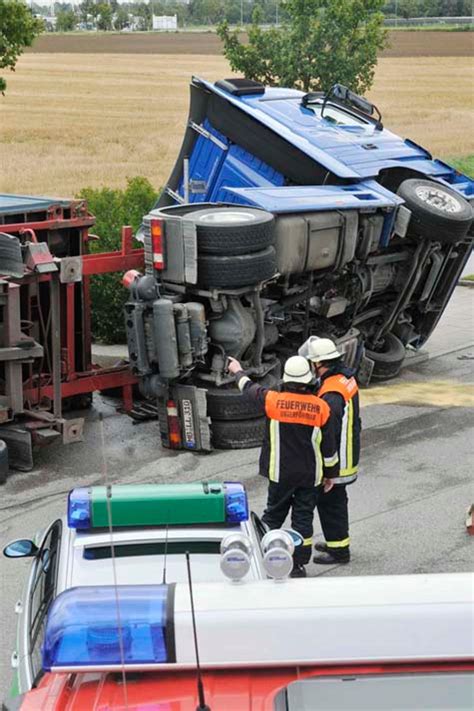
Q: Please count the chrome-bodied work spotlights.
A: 2